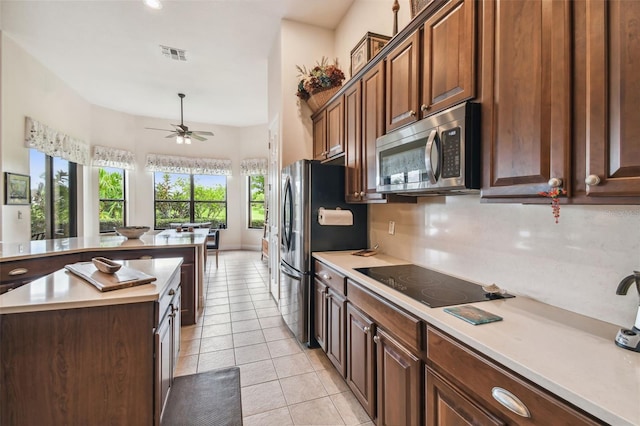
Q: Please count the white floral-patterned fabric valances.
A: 4